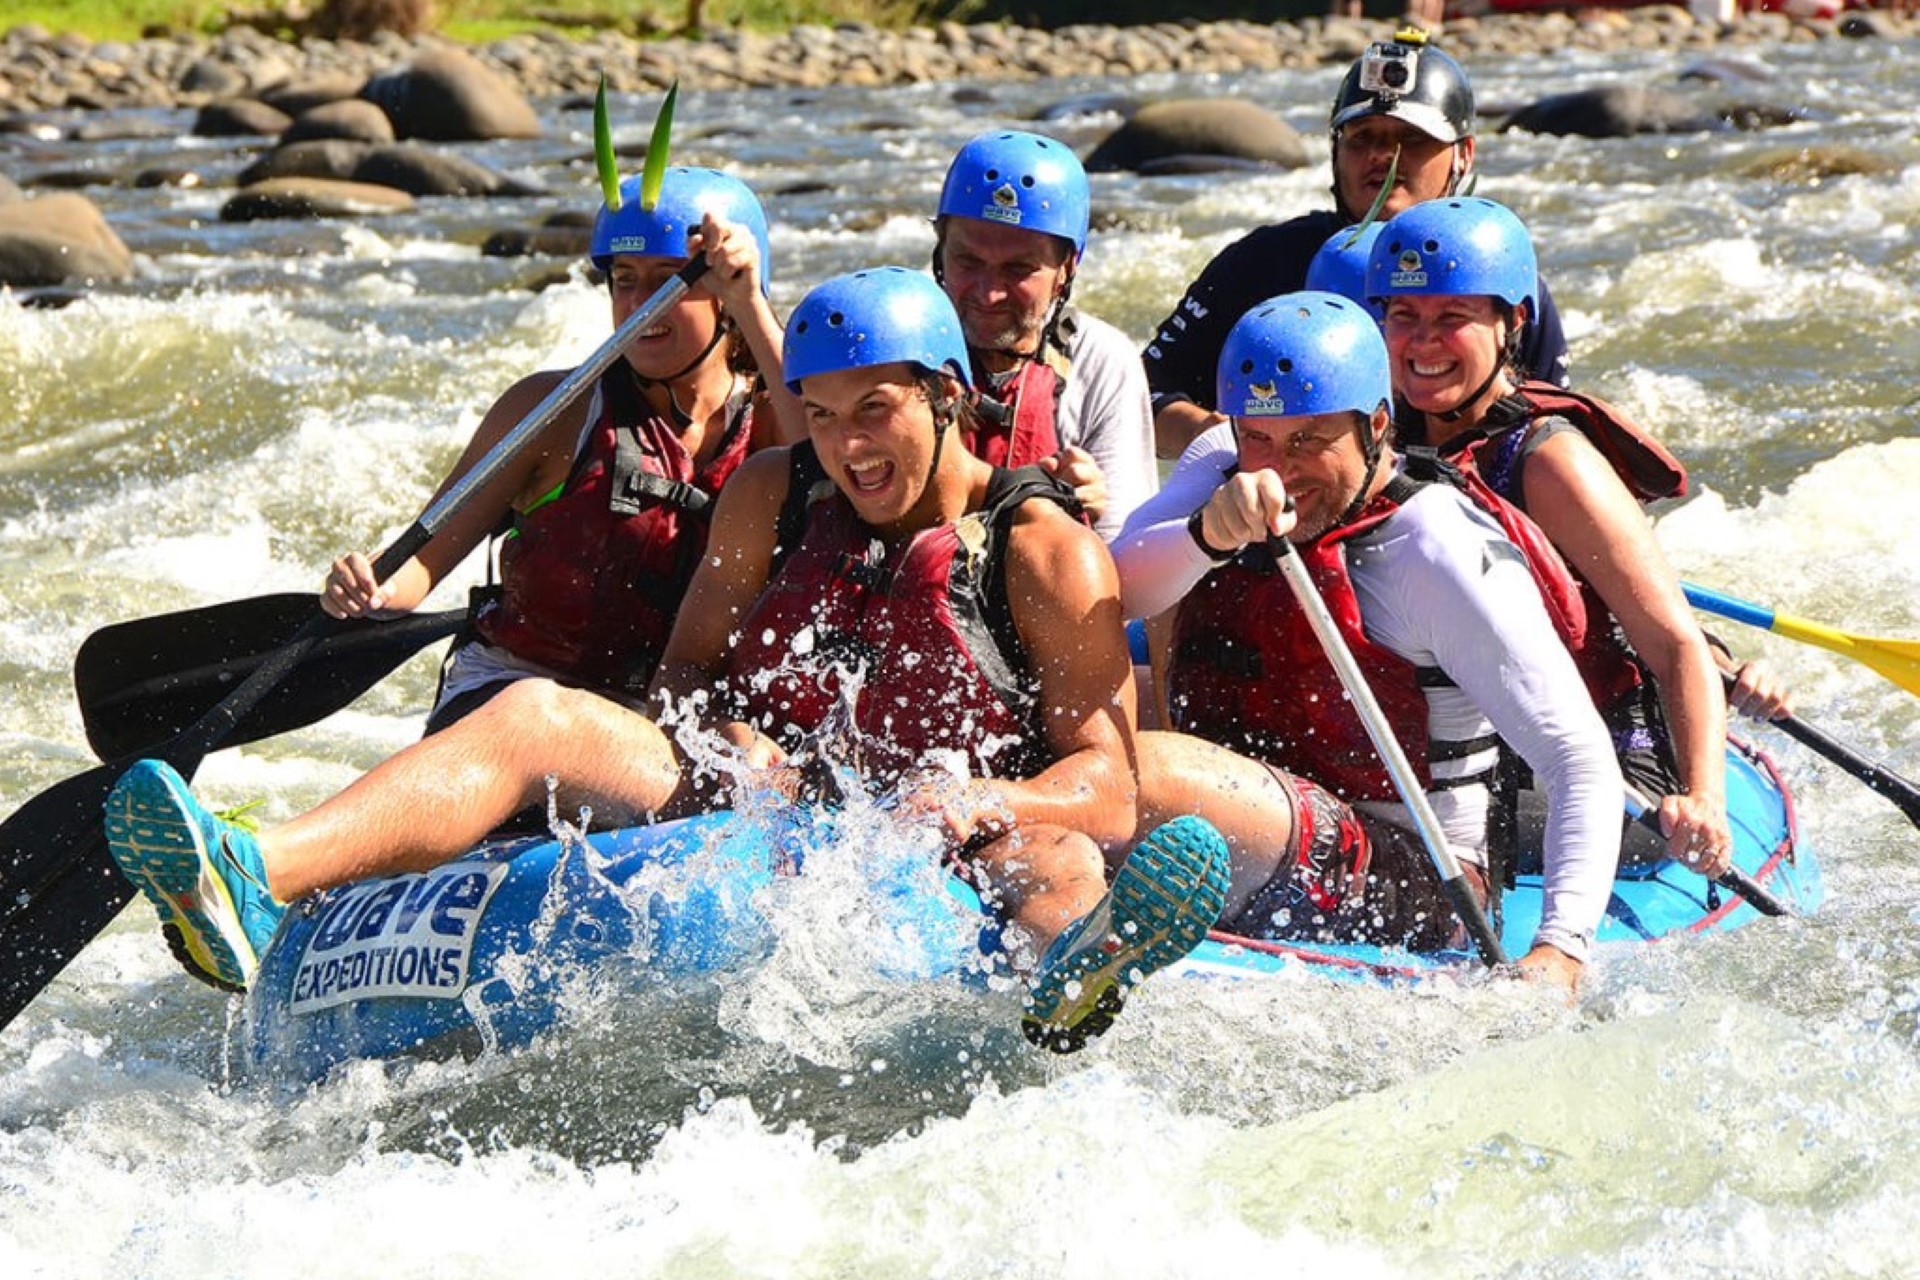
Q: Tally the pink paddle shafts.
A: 0